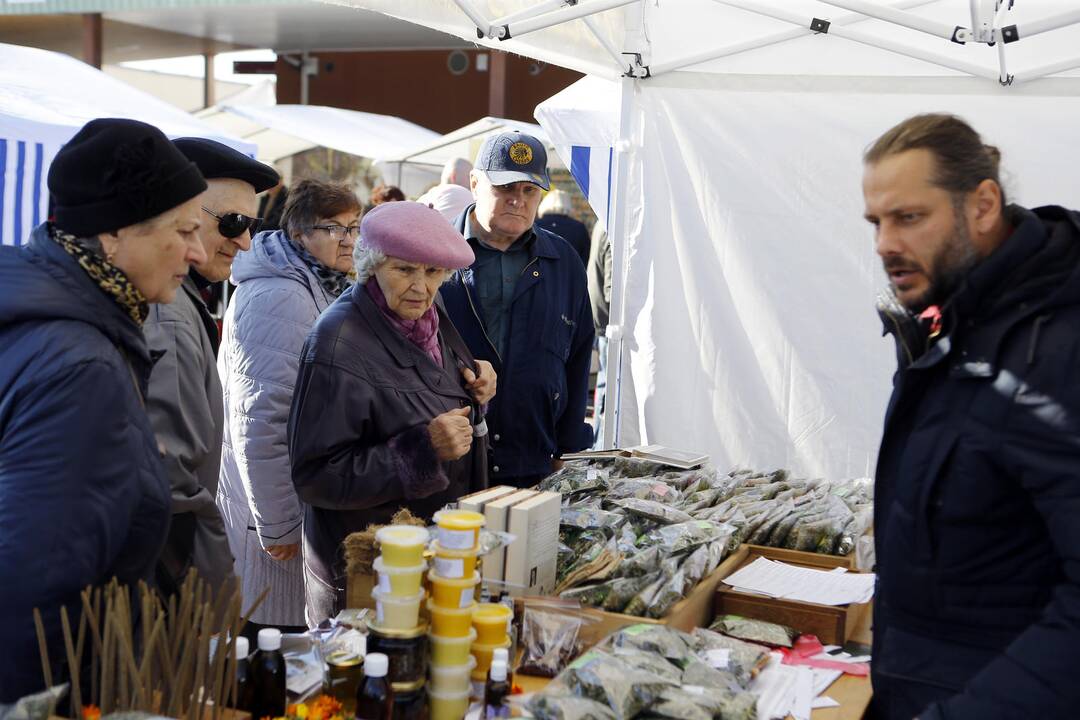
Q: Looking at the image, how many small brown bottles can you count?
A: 5